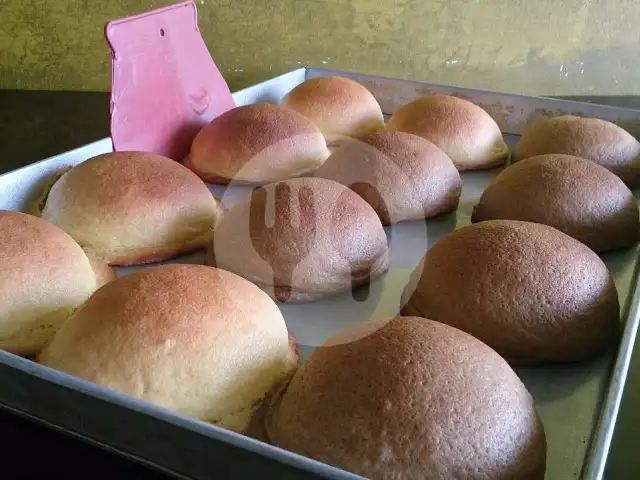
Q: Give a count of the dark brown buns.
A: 6